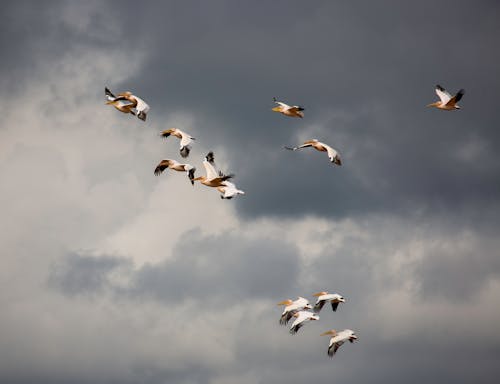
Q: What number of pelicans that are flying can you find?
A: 13